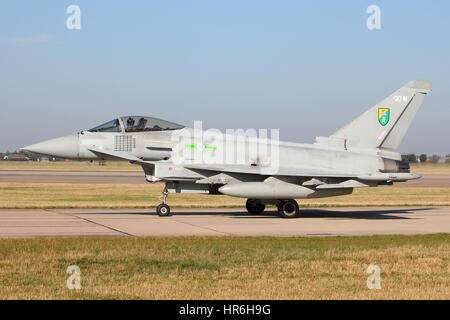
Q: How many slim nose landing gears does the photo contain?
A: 1